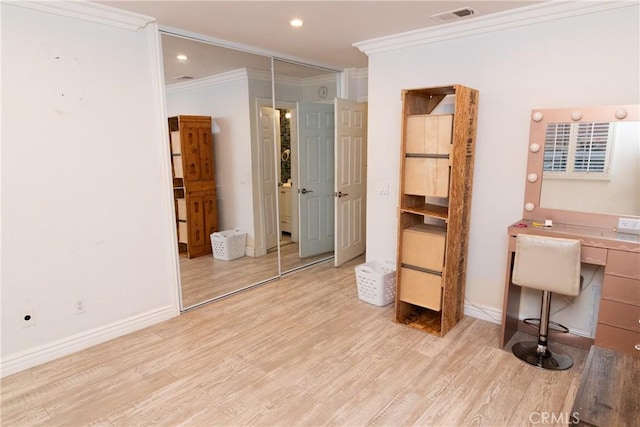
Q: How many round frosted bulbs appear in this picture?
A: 6